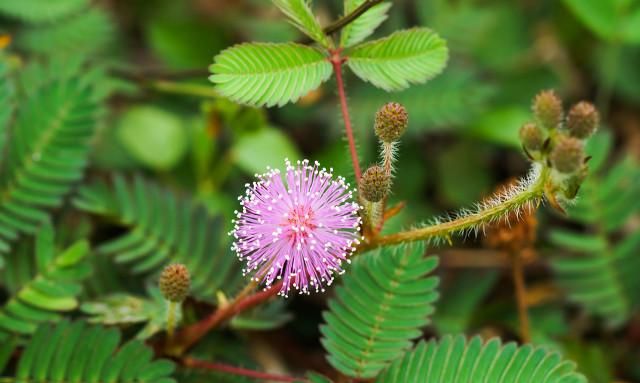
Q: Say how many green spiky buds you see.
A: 7